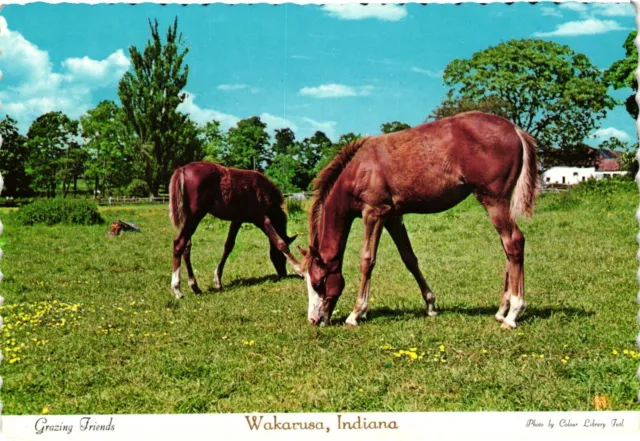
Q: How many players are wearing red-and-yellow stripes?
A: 0